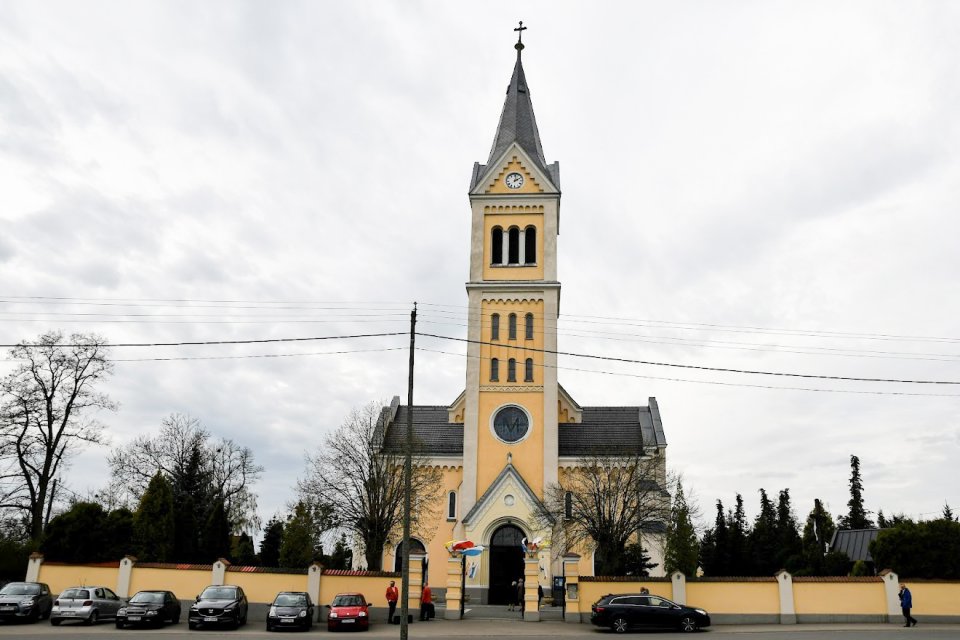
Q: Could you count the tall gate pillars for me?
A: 4